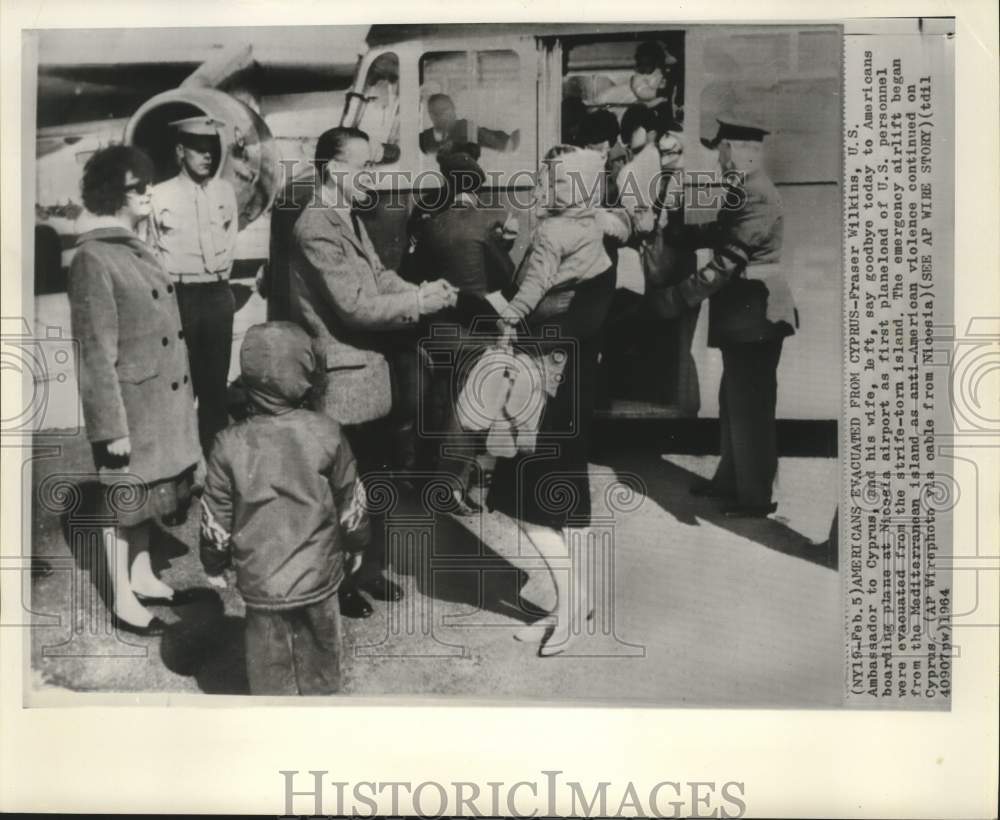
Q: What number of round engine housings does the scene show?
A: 1